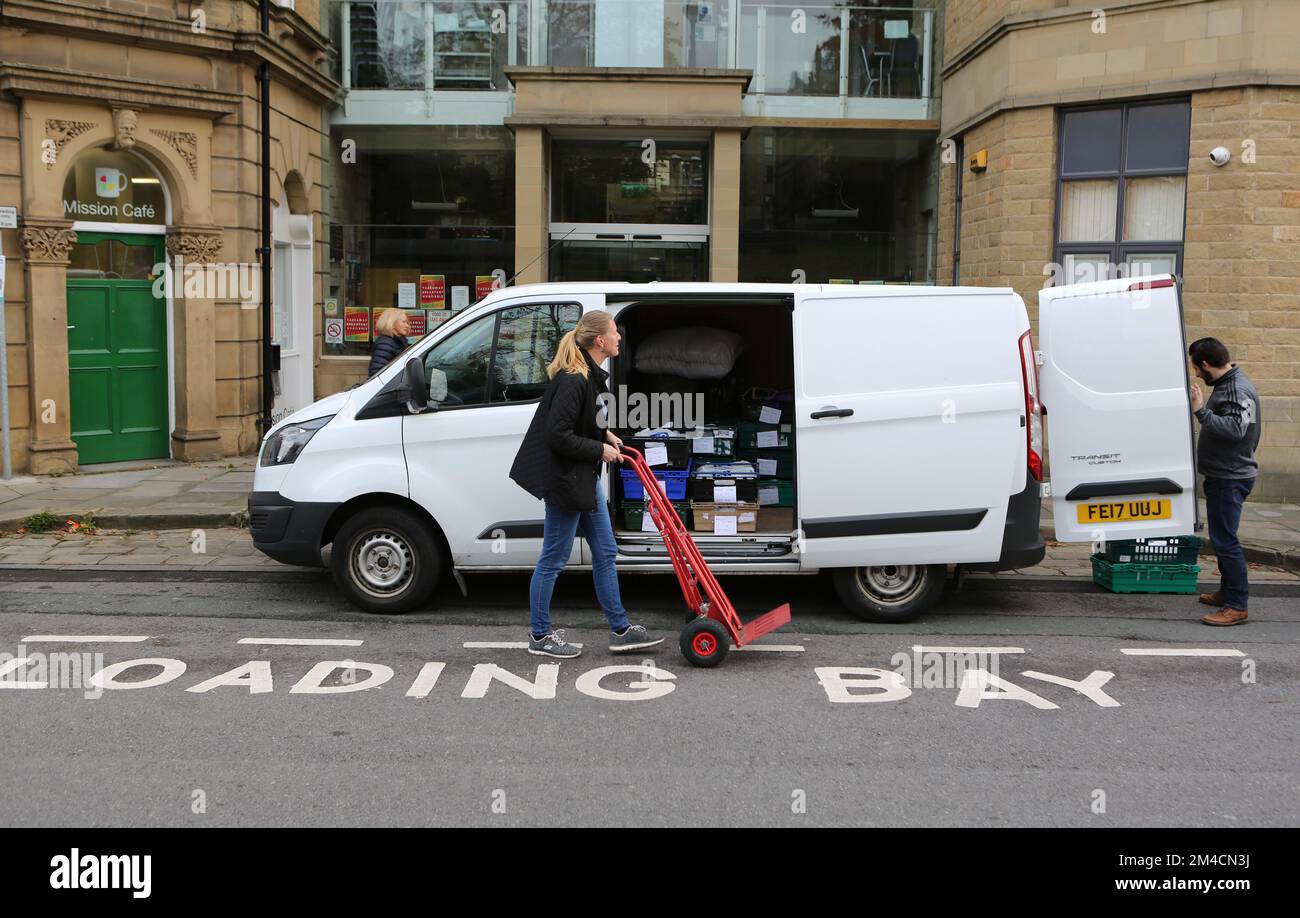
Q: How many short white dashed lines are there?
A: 6